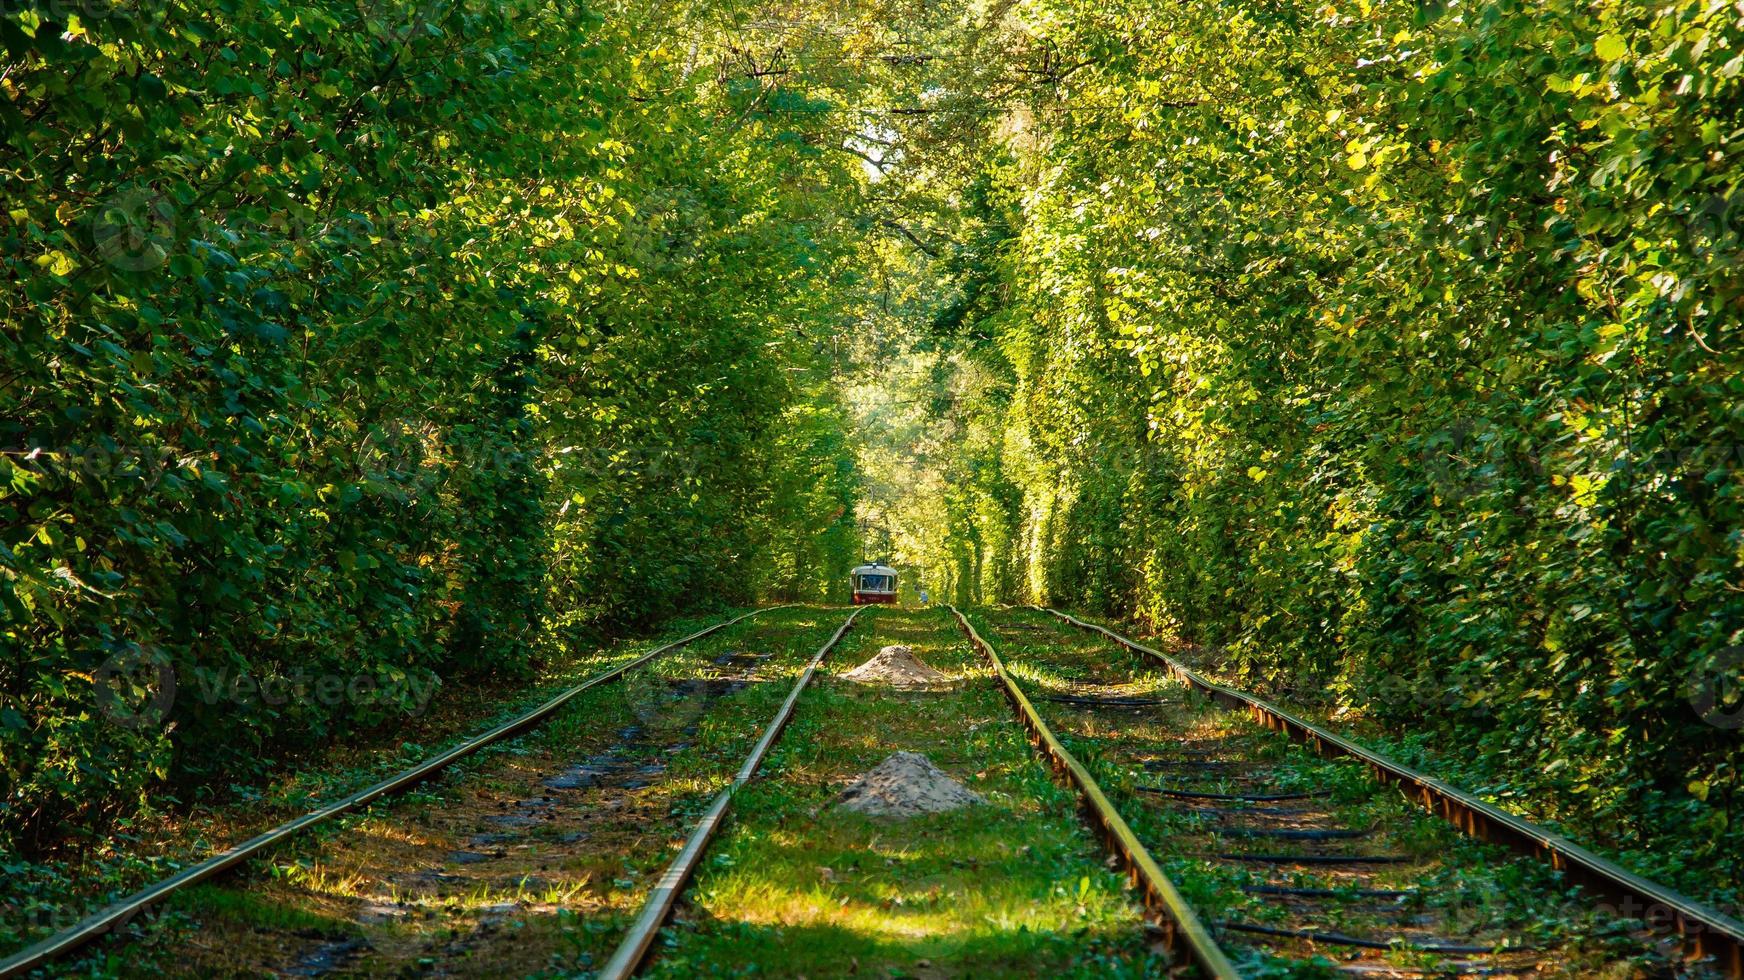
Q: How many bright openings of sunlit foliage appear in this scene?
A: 1